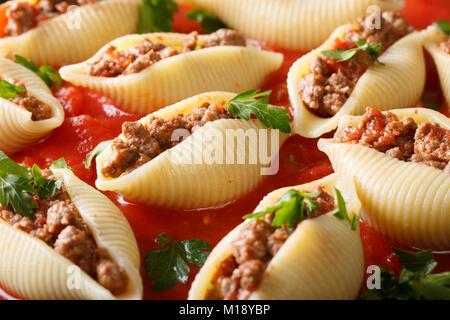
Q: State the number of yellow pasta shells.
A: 10